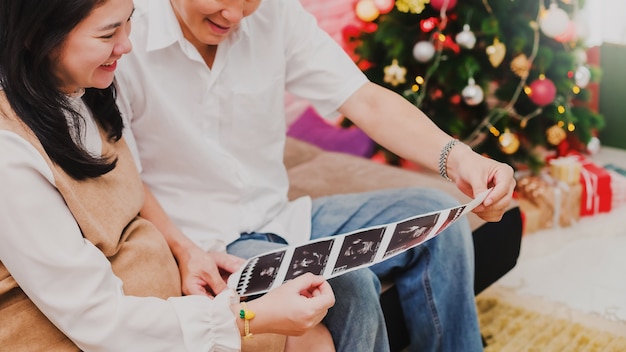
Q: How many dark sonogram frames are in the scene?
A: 5